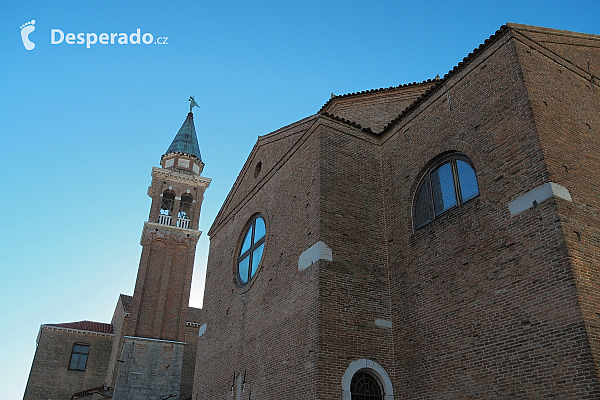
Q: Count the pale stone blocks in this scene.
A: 4